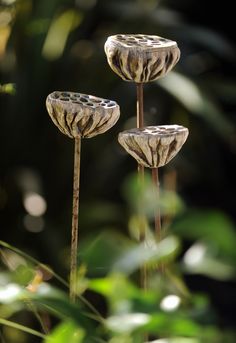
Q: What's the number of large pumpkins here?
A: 0